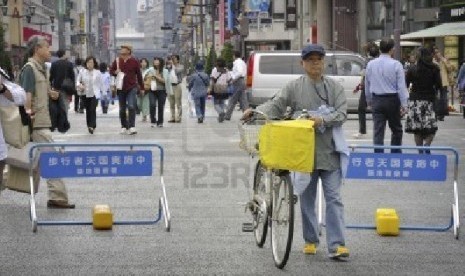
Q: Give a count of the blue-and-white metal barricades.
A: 2